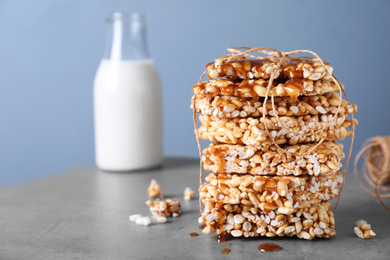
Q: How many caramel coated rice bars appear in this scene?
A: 7